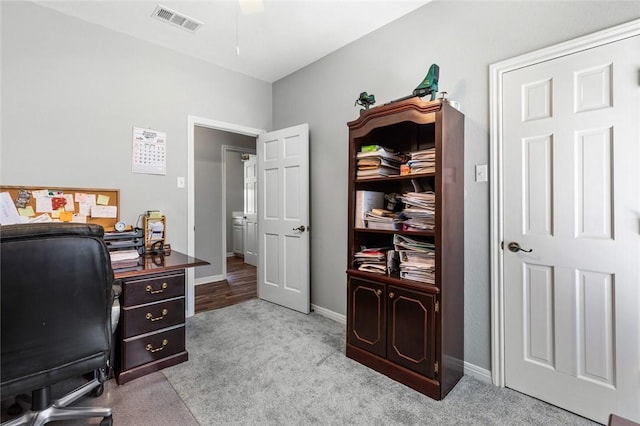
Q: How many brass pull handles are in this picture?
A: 3